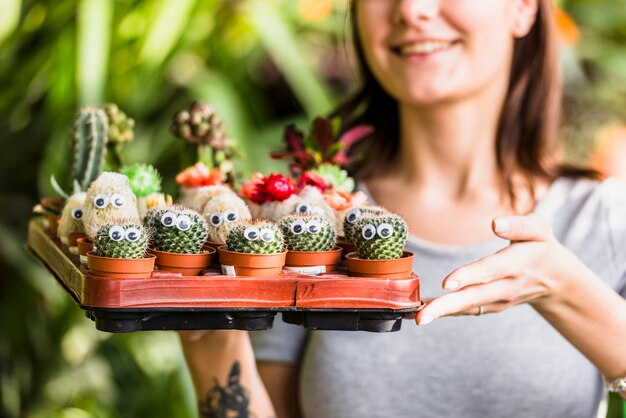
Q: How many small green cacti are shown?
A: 6